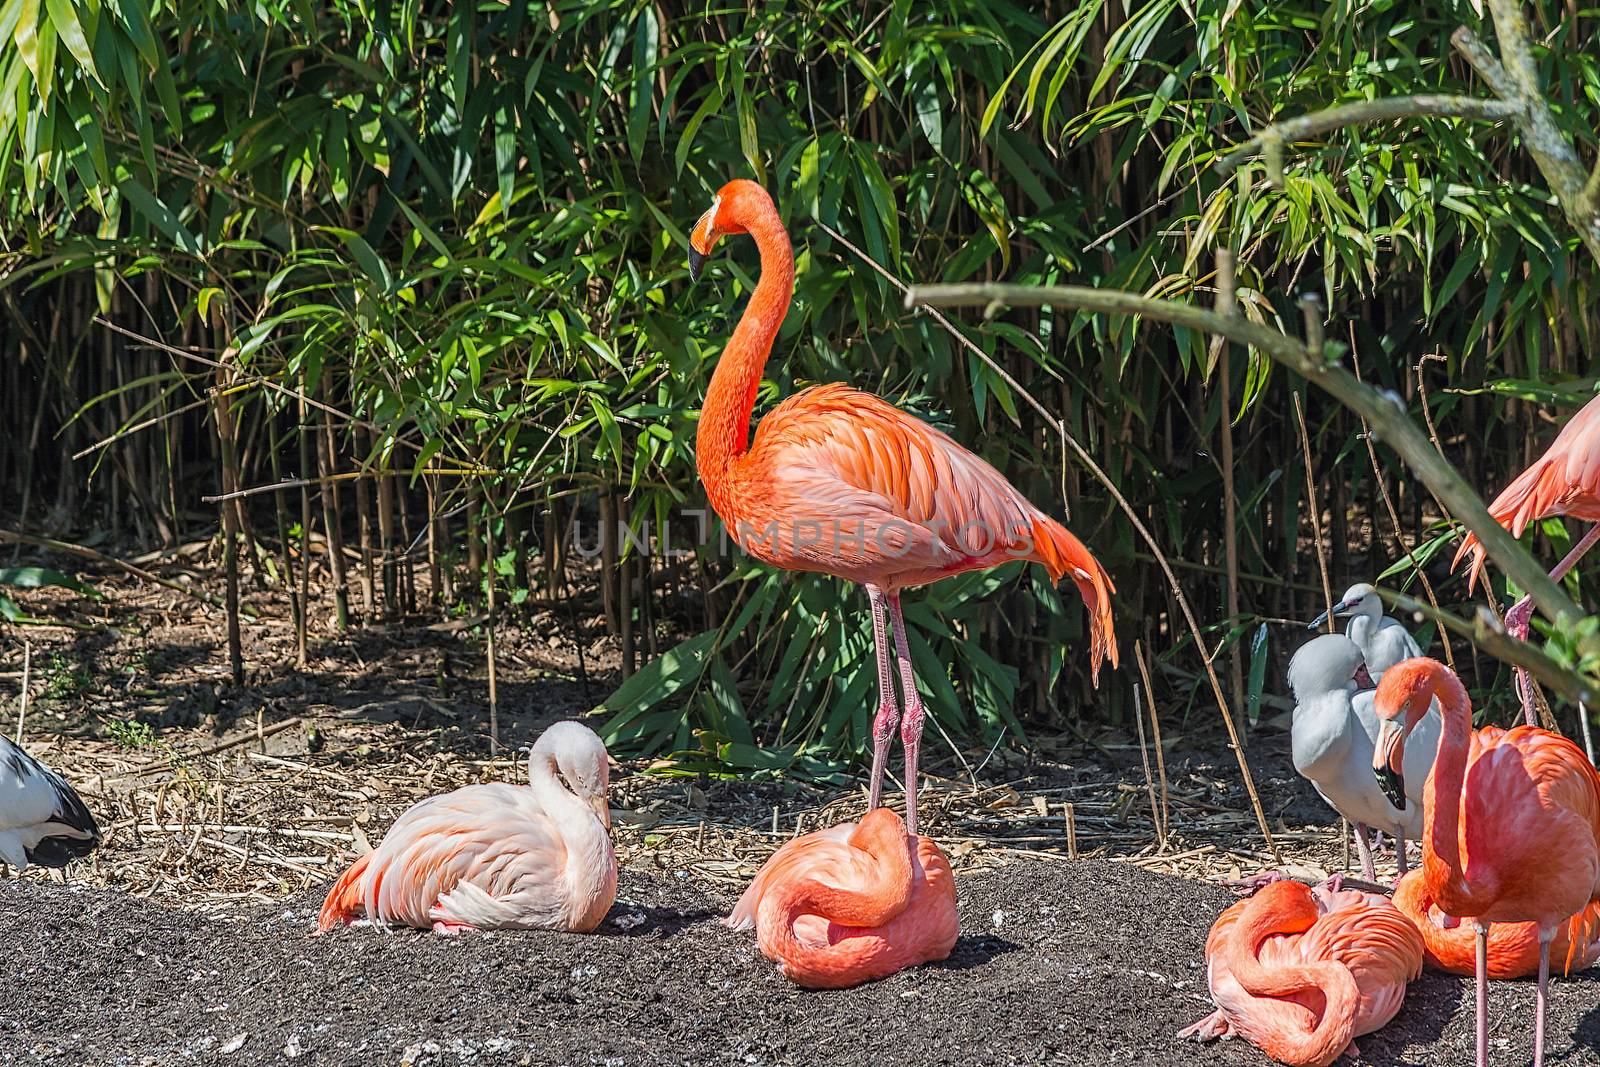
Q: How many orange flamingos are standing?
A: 3